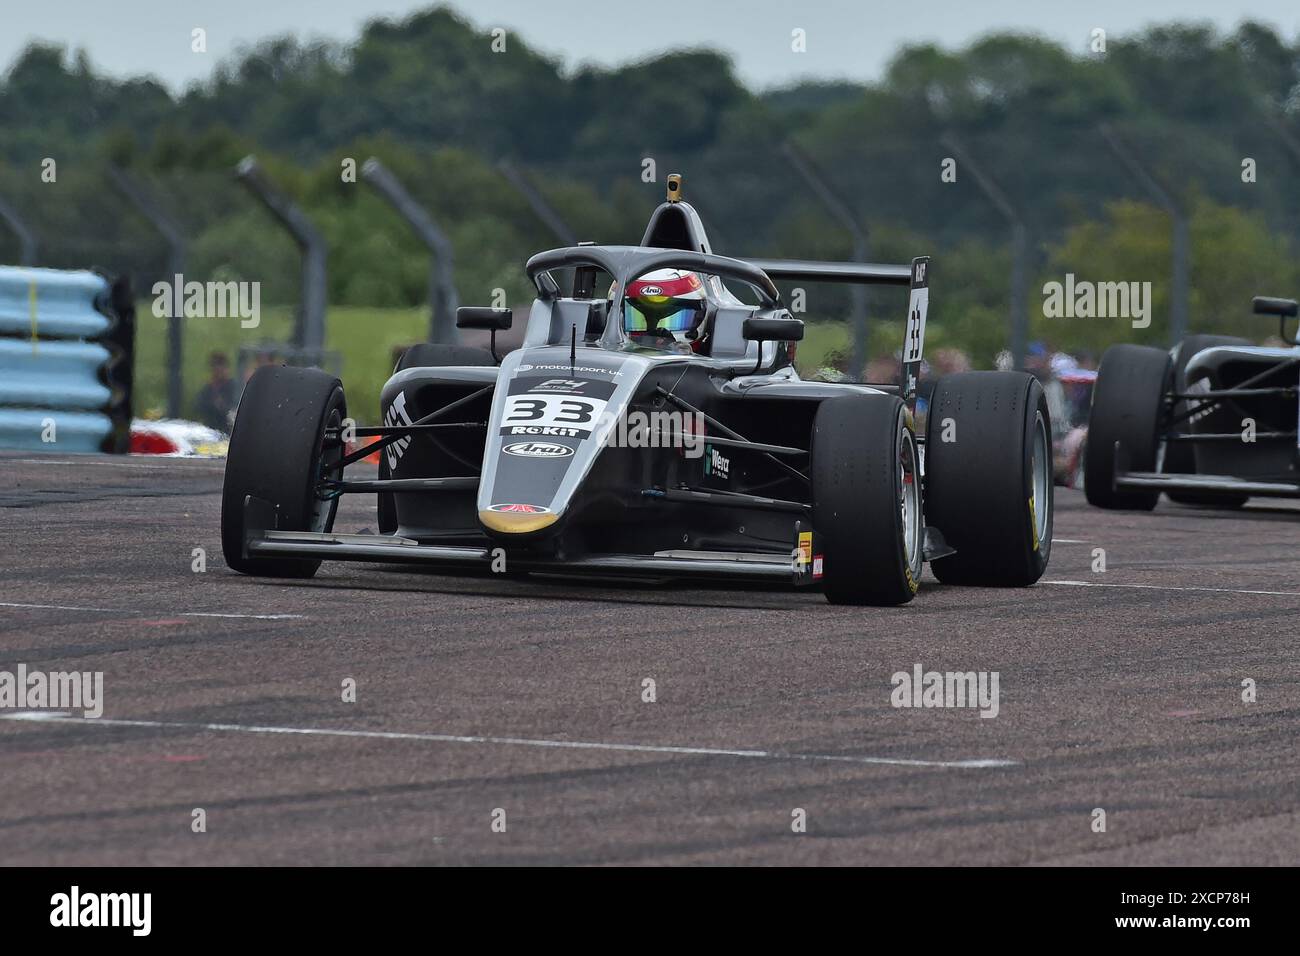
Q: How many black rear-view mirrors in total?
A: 3